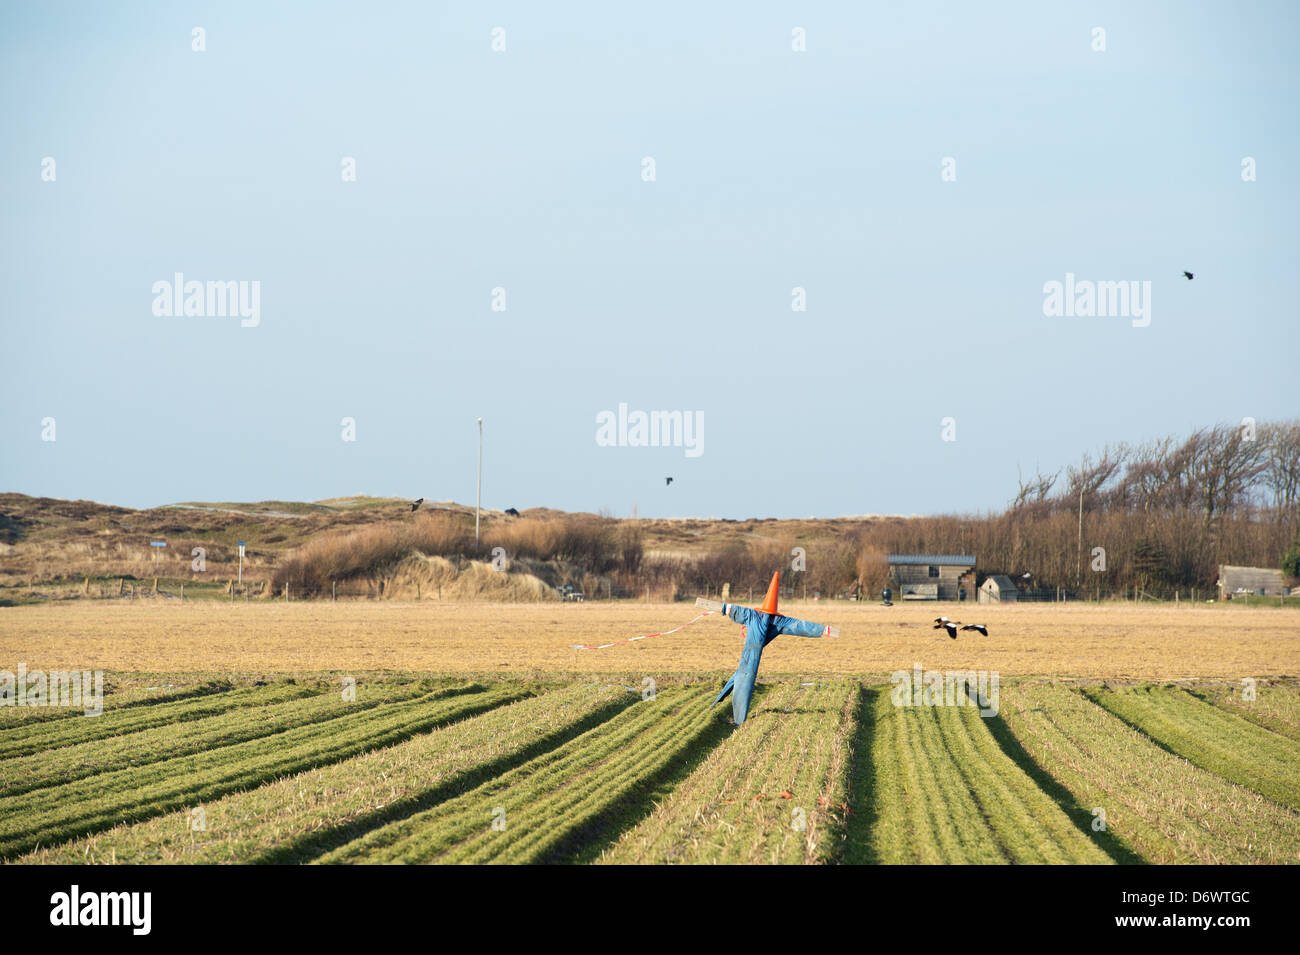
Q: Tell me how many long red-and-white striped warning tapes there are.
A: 1